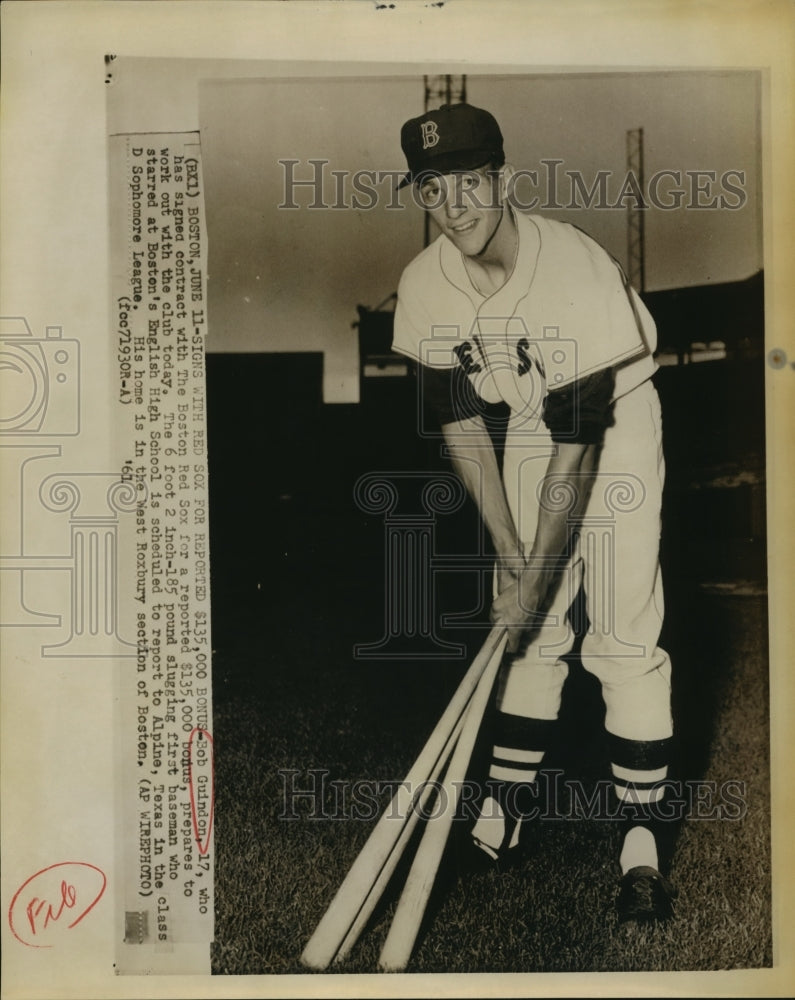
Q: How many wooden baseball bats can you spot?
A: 3